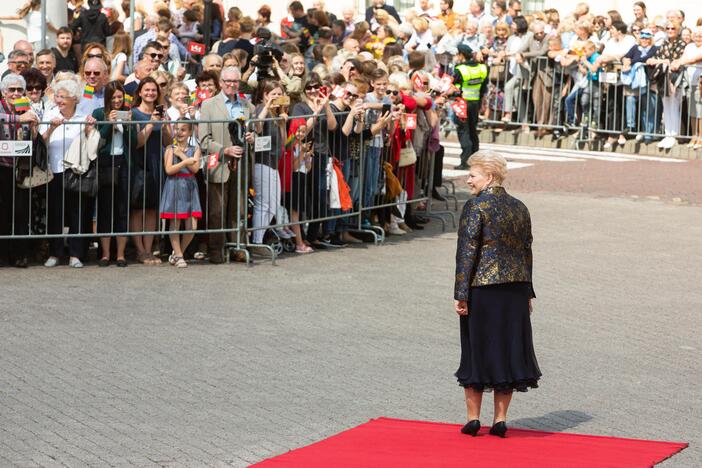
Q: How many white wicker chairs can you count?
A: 0